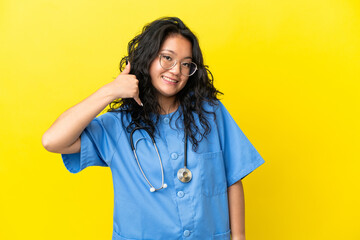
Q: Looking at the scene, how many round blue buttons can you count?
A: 4